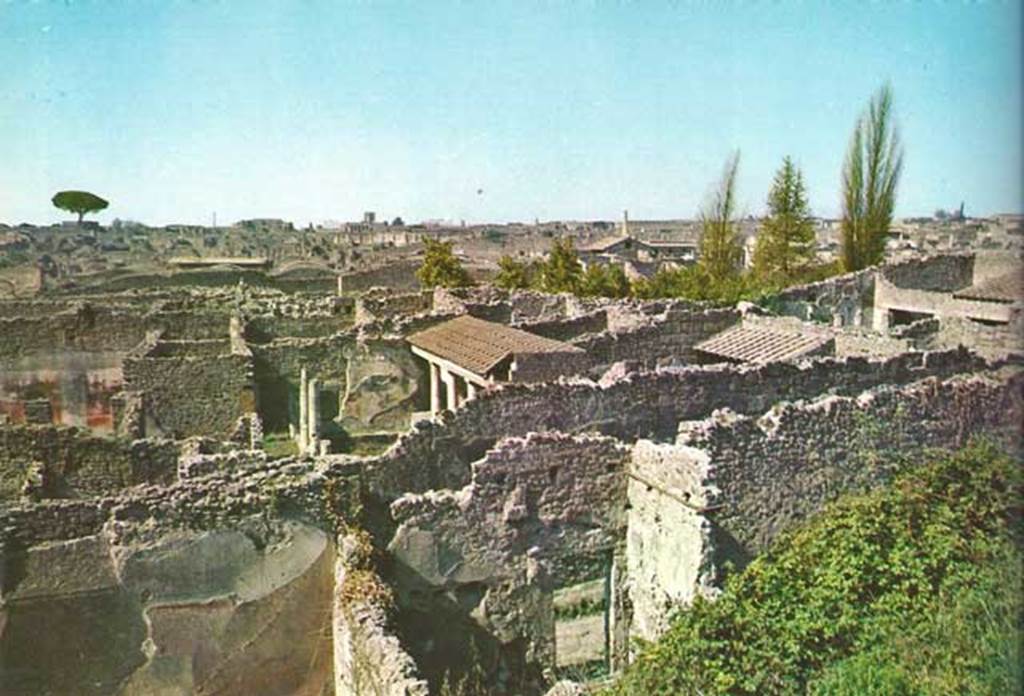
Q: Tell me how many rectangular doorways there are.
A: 1